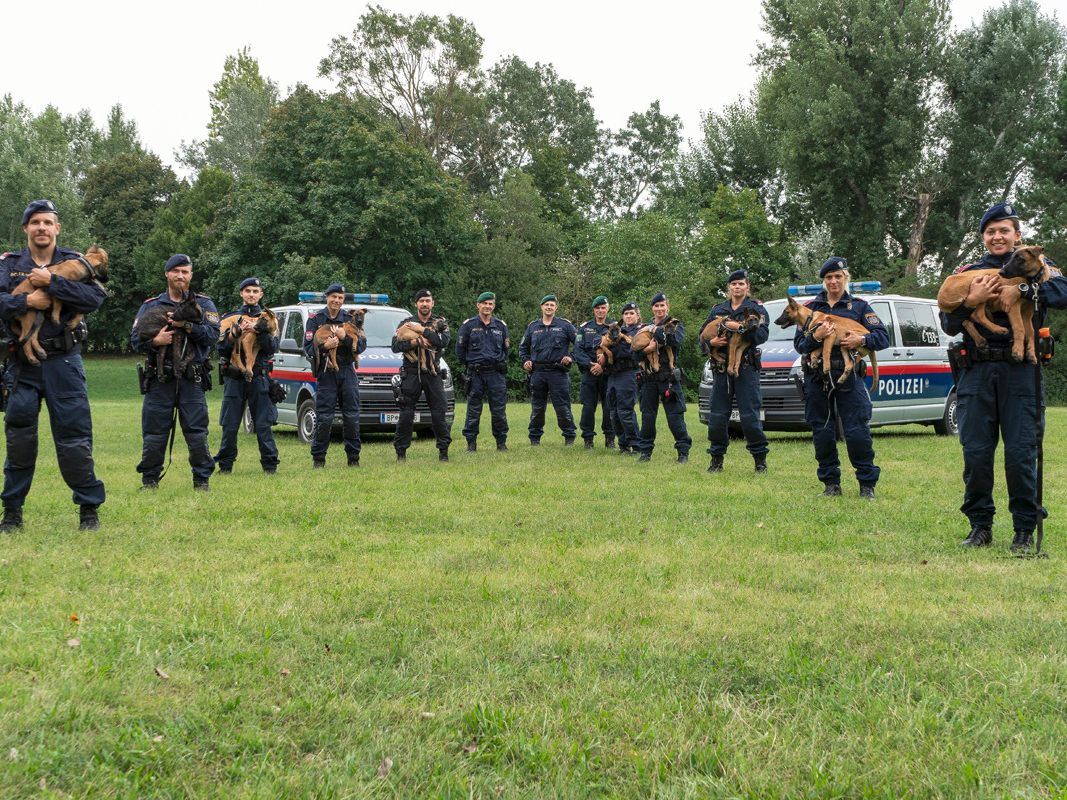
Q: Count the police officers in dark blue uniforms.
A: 13